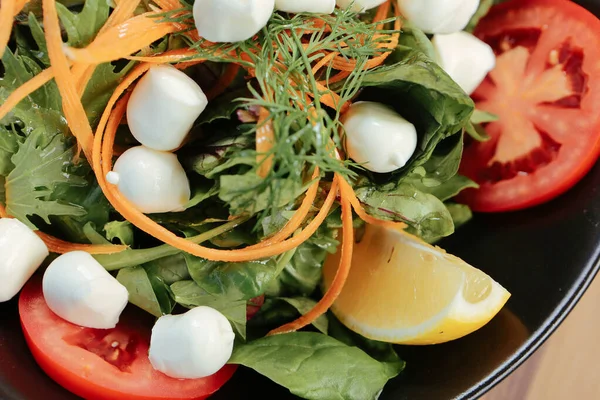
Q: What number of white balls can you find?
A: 11